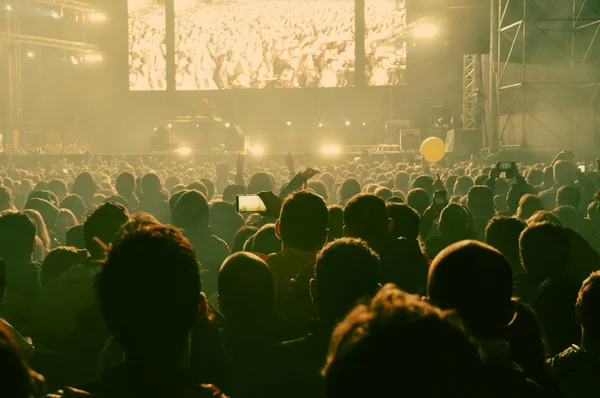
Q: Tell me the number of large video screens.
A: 3